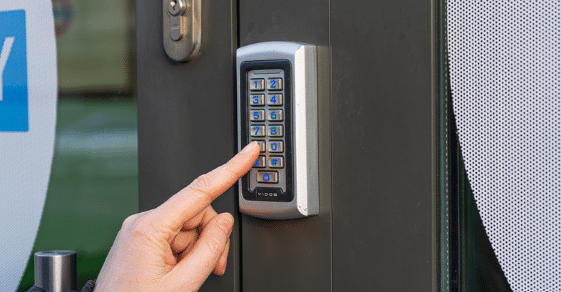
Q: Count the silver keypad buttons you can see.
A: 13